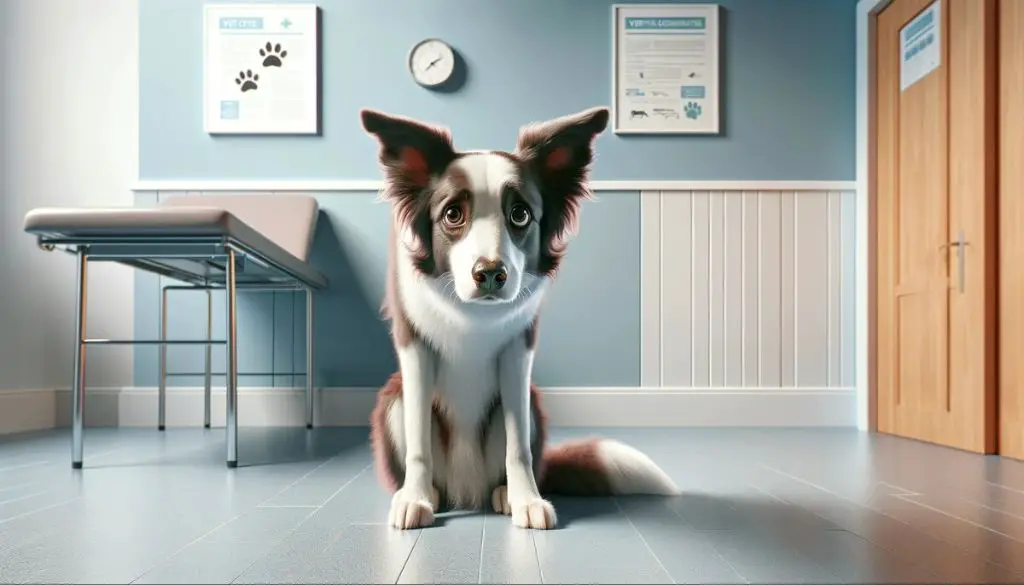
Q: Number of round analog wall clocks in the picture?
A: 1